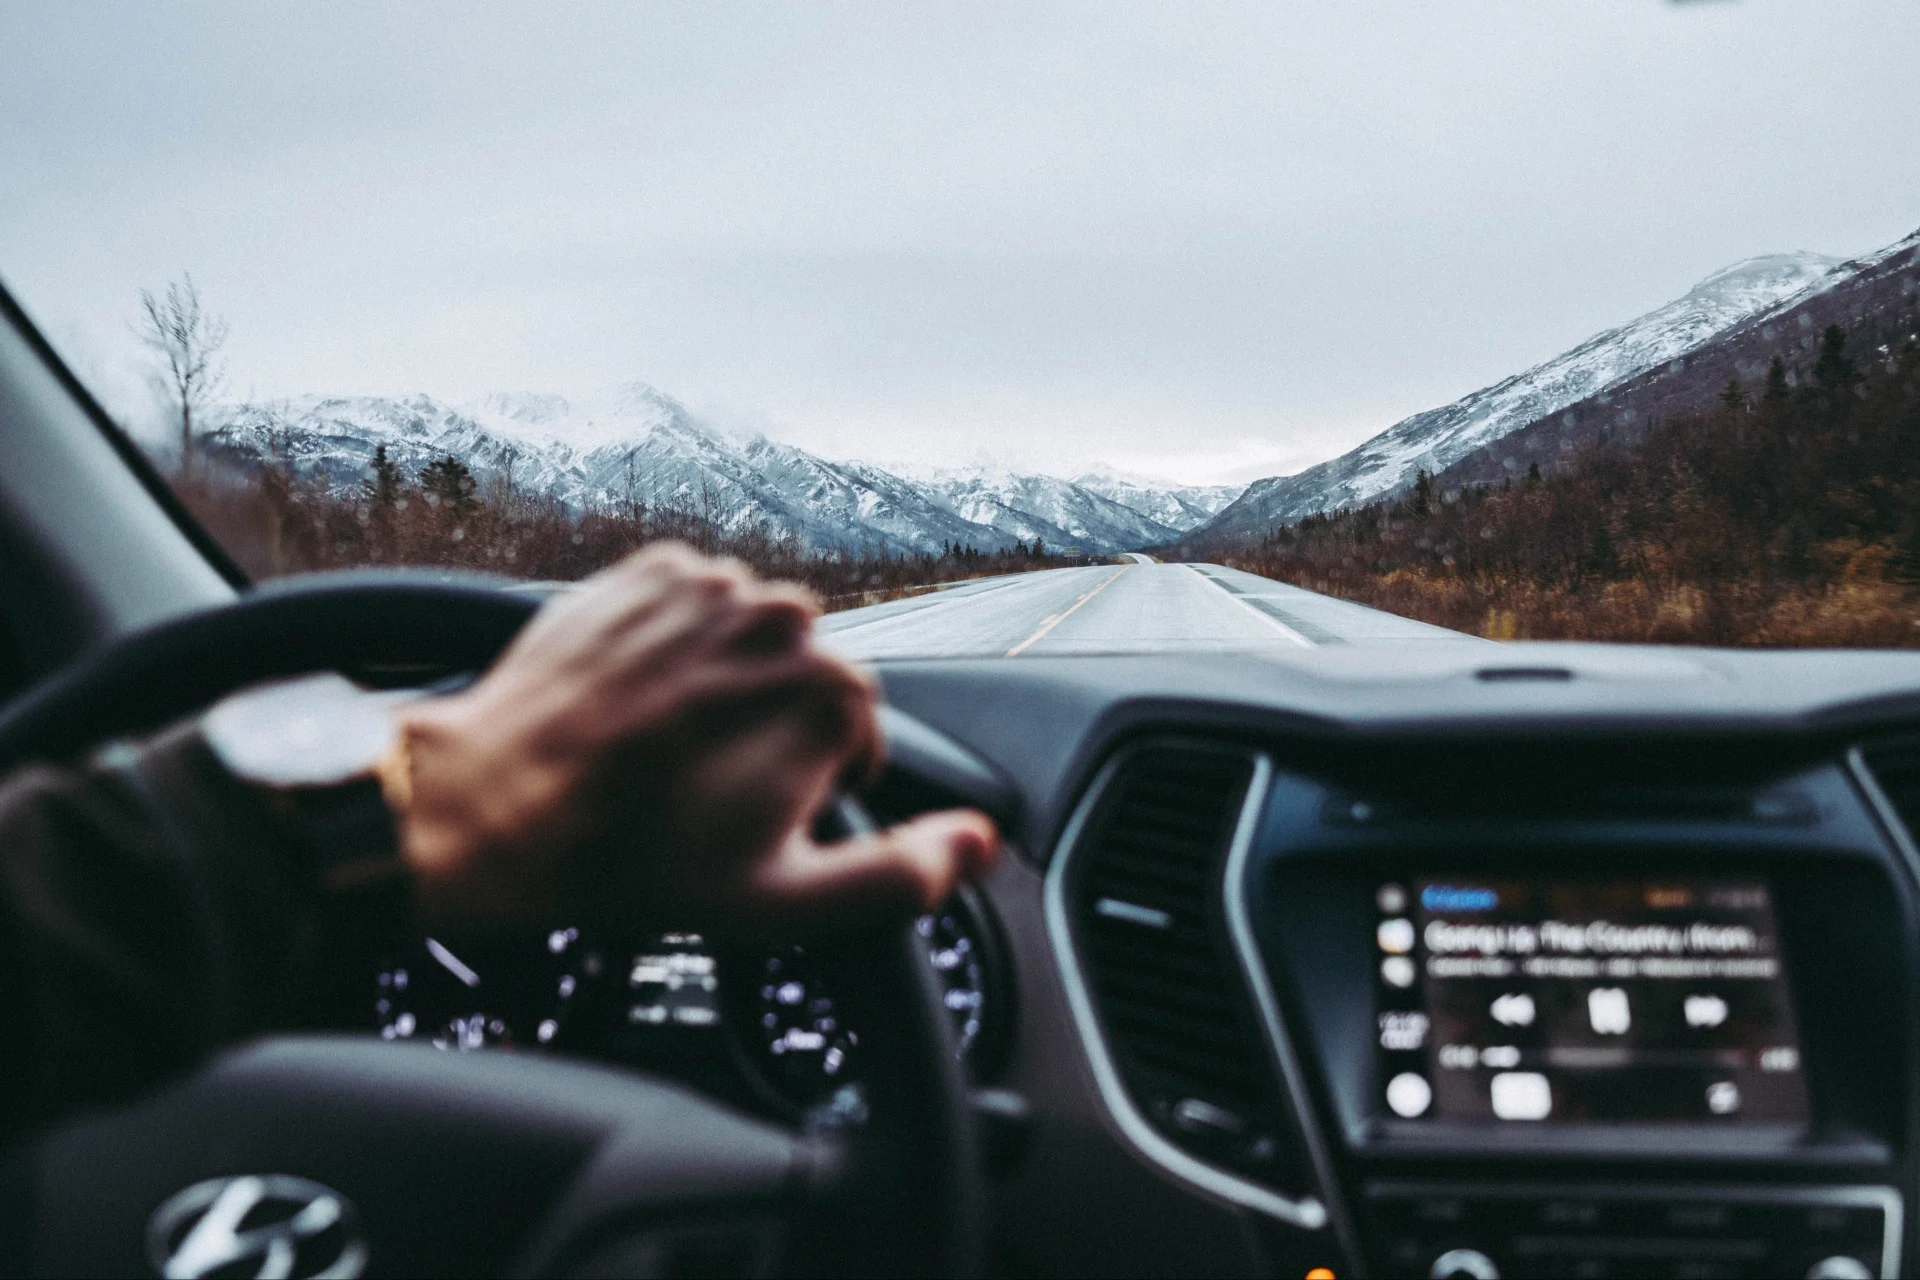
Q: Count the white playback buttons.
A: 3